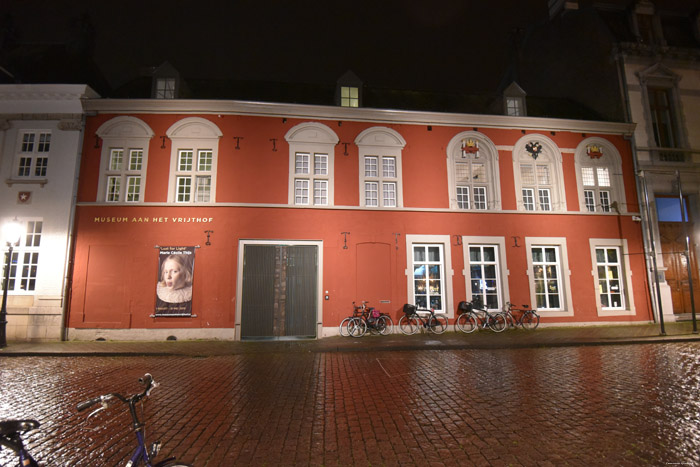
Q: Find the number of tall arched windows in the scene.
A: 7